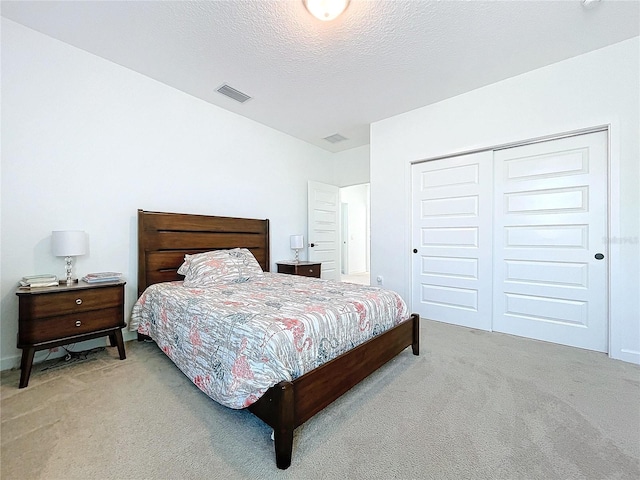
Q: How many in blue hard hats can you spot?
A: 0